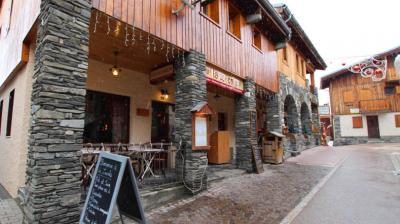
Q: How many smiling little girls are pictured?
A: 0